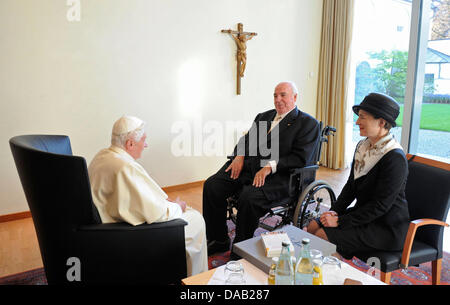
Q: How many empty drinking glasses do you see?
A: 3